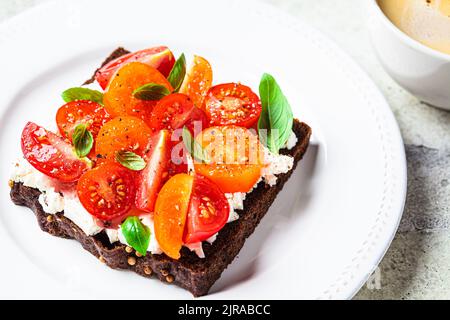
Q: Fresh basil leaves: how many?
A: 8